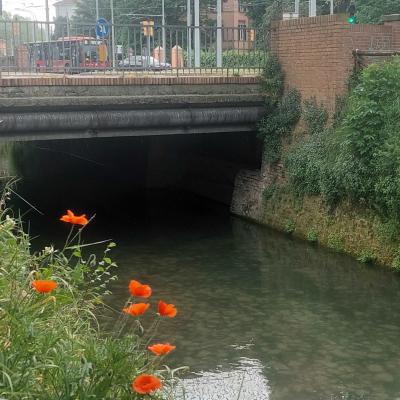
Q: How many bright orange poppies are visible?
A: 7